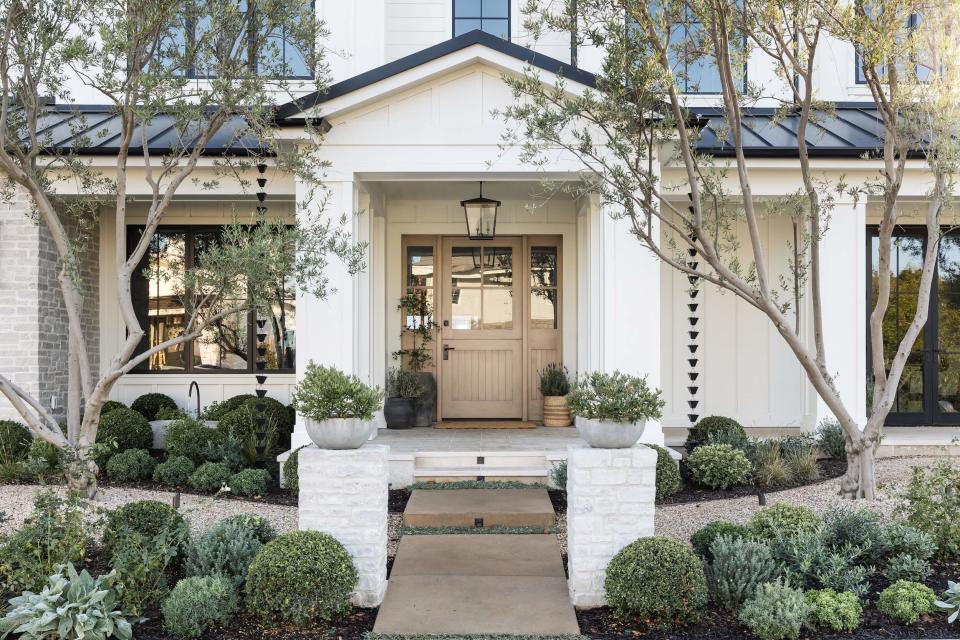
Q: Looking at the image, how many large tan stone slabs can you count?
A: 3